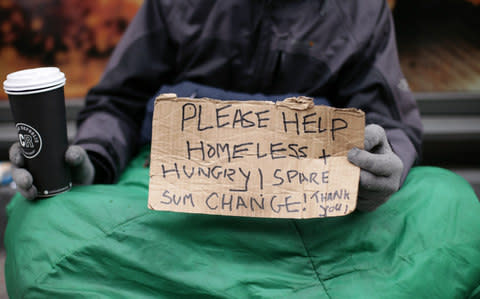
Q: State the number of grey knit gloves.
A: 2